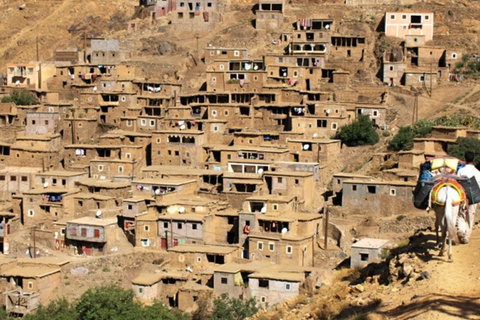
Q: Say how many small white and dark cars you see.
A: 0